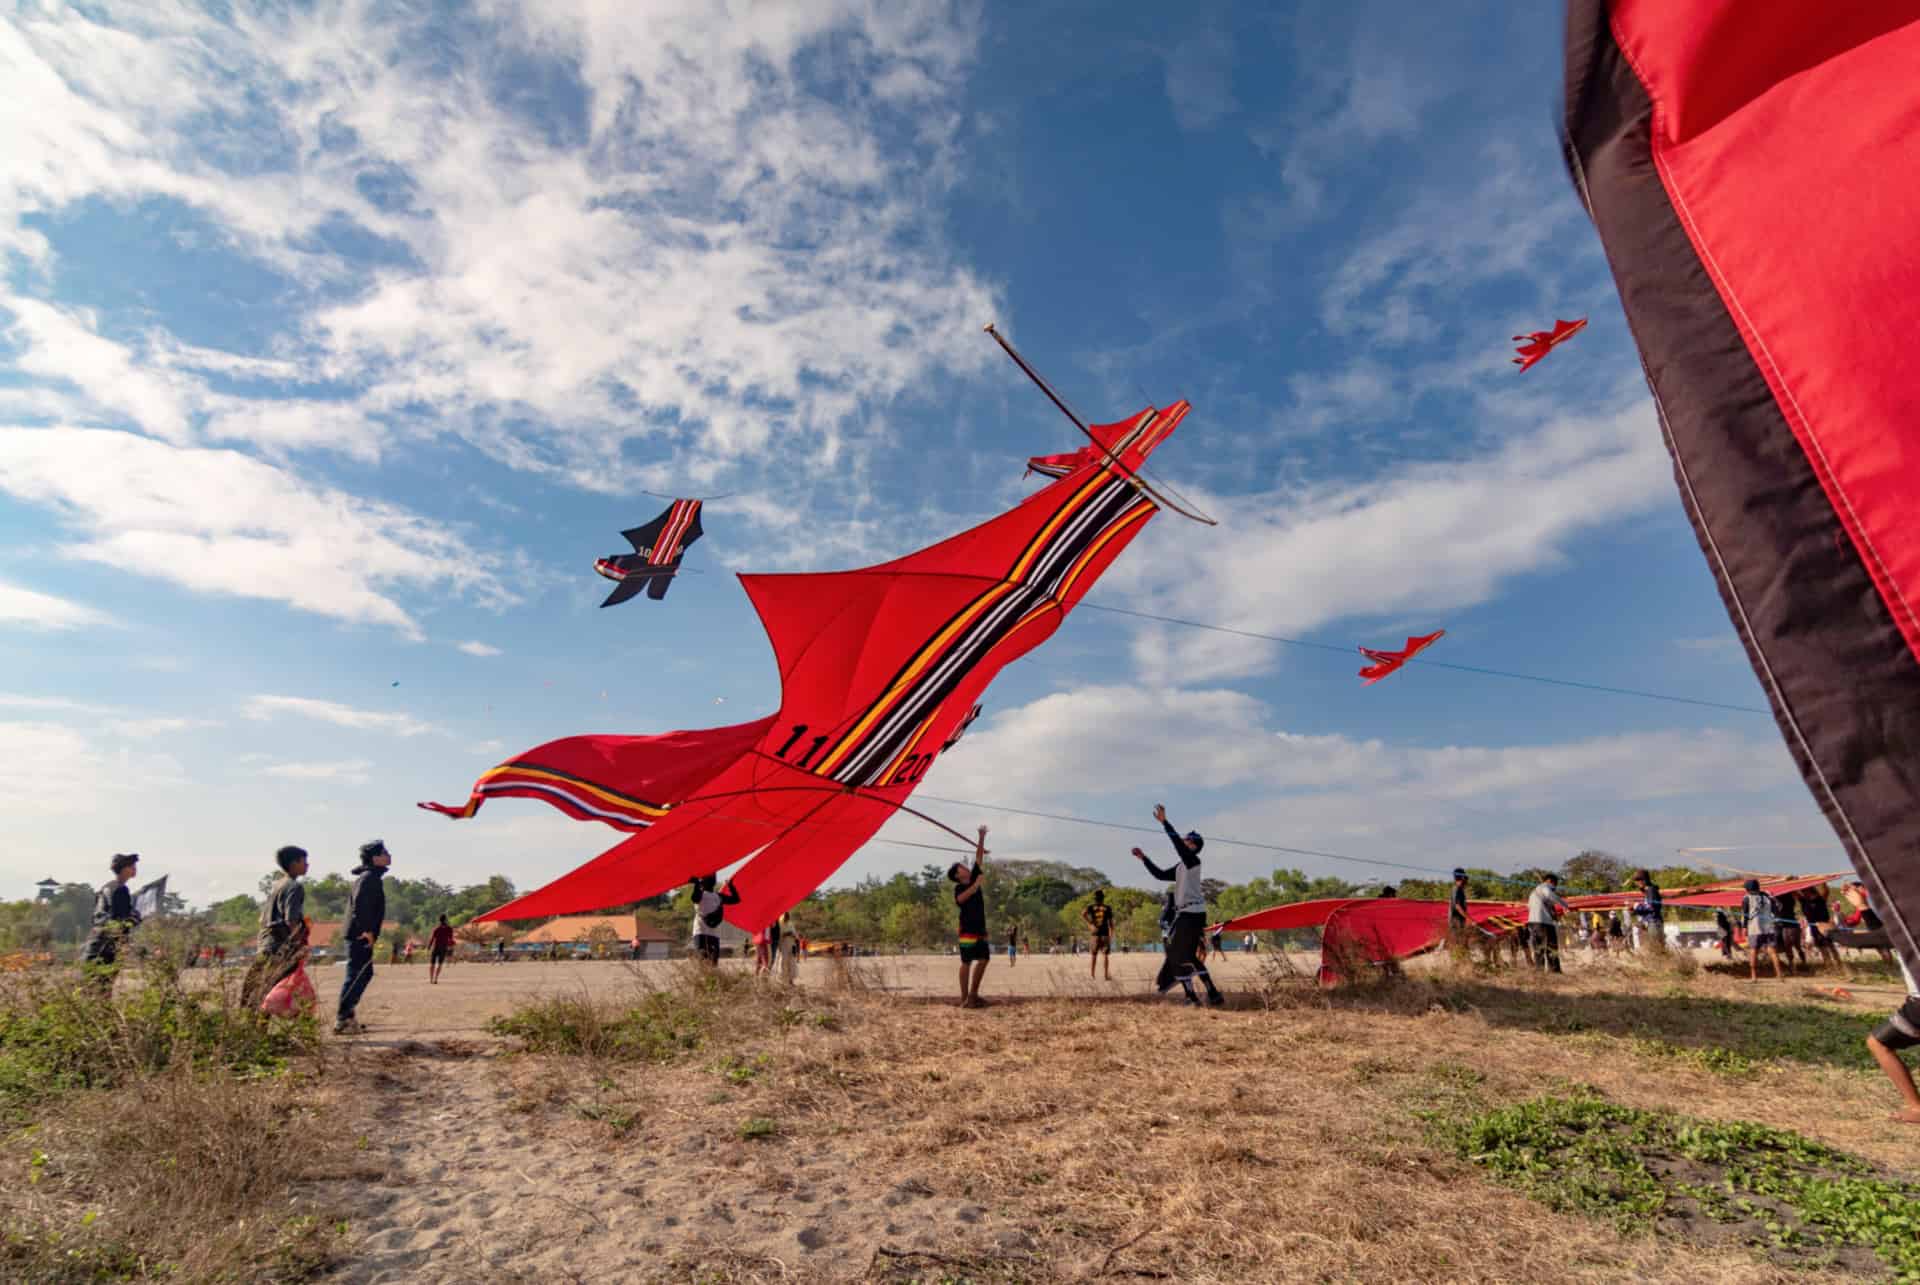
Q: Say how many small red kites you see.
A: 2